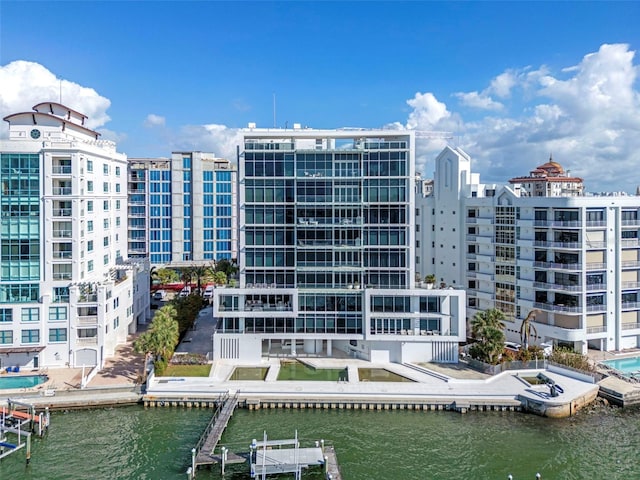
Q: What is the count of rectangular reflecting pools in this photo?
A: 3